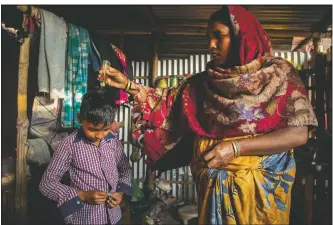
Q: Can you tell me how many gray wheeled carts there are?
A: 0